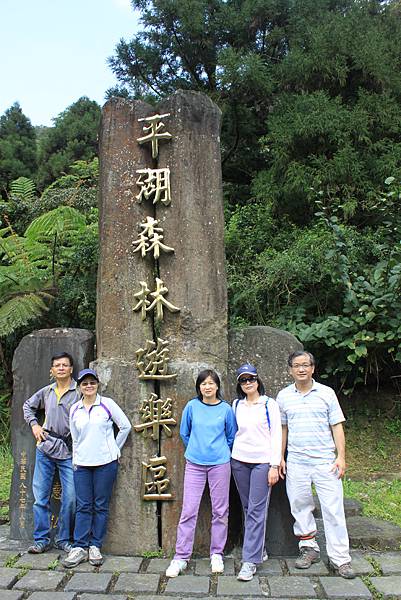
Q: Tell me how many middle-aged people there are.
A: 5